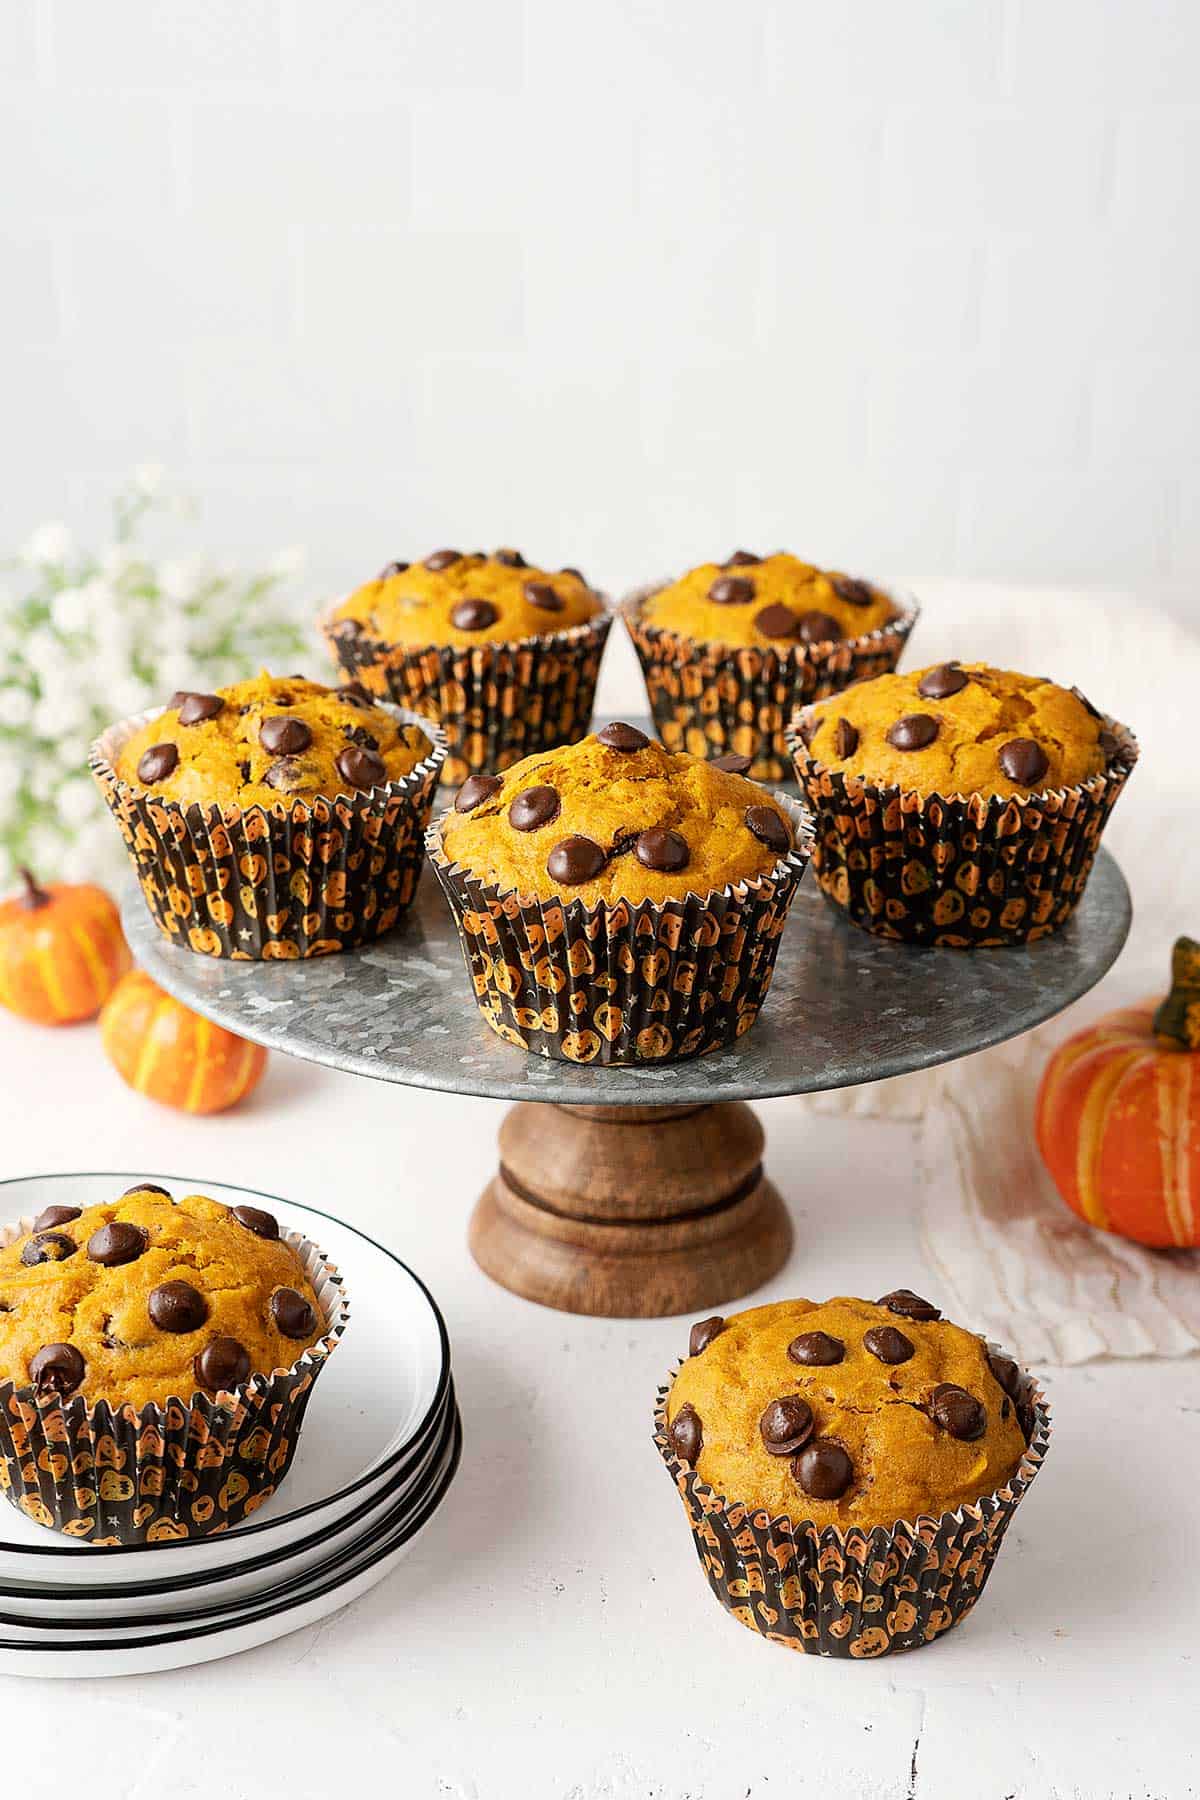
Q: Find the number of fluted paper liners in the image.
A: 7